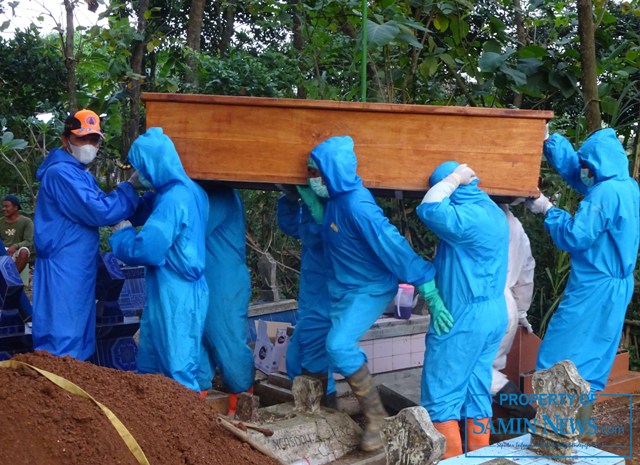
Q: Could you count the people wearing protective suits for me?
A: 8